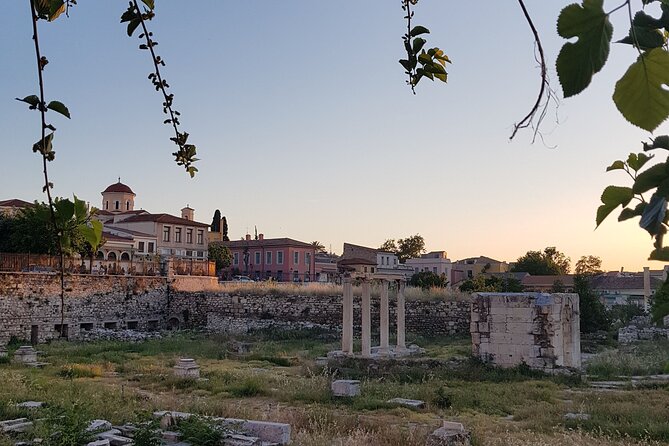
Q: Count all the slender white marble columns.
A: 4